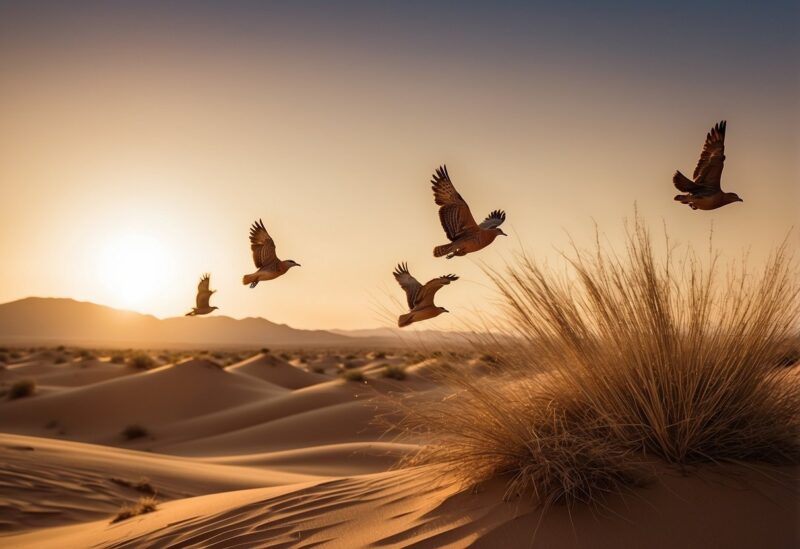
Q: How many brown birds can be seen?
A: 5